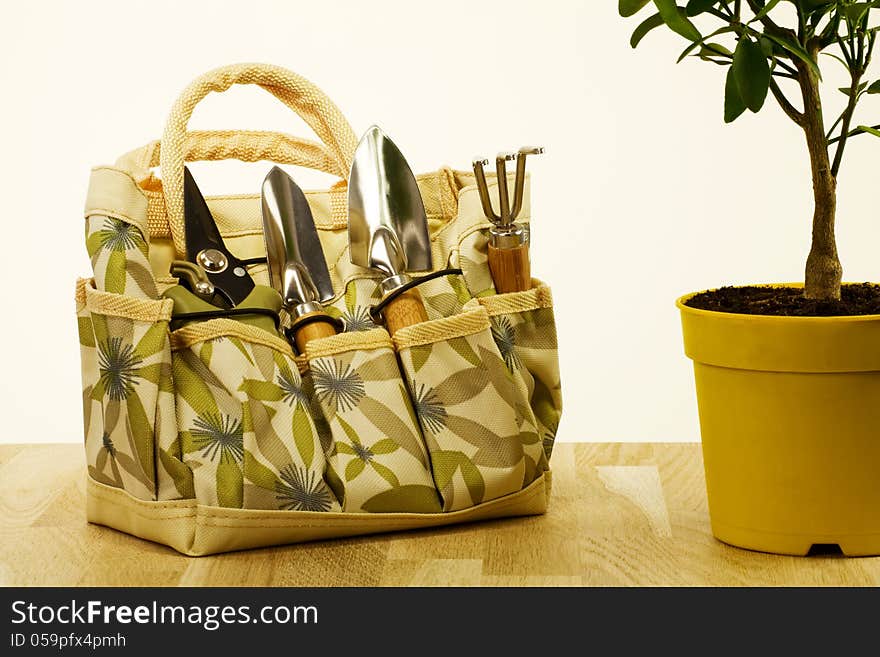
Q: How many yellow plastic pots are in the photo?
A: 1